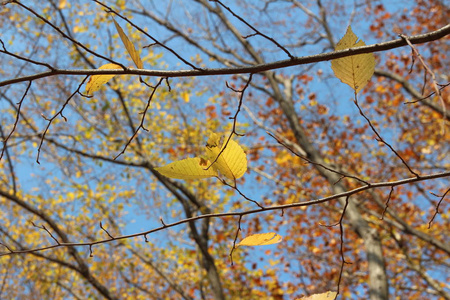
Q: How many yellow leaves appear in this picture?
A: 7